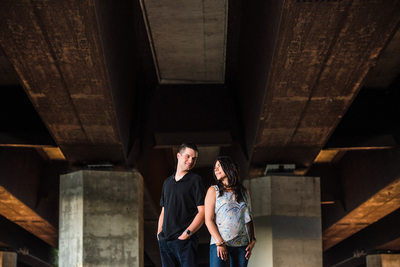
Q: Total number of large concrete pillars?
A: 2